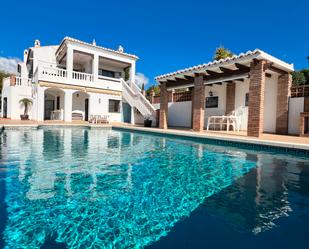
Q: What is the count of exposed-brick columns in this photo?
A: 5